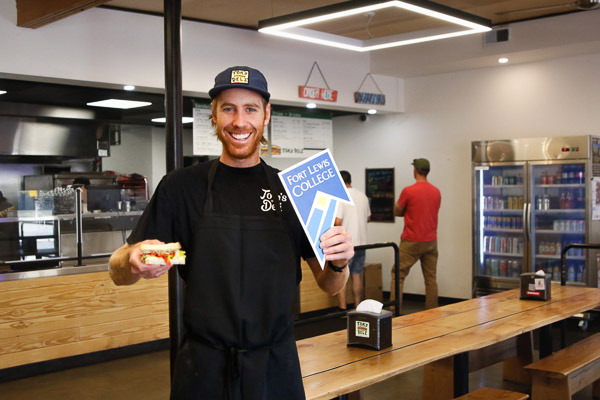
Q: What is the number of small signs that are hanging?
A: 2